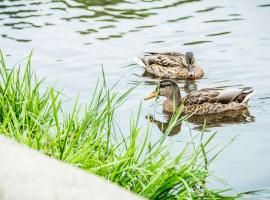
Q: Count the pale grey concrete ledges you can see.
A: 1